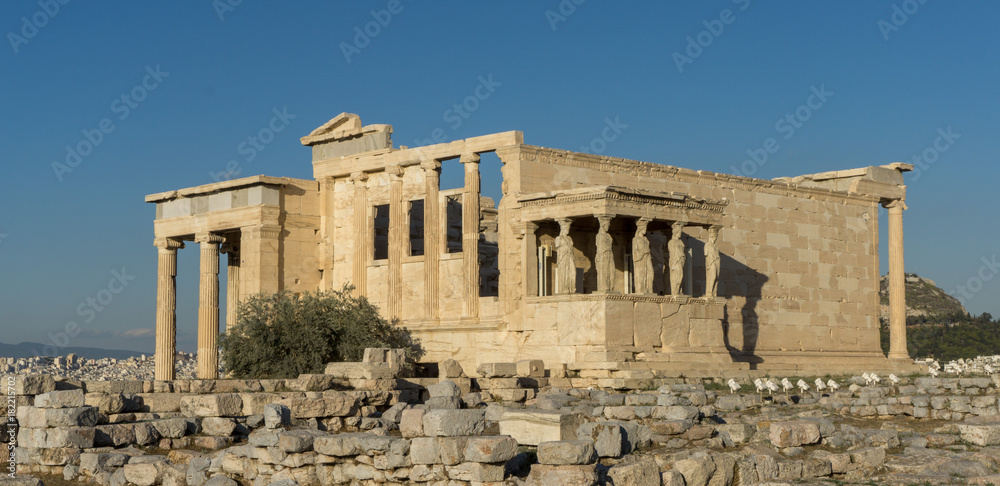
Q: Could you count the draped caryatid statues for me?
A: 5